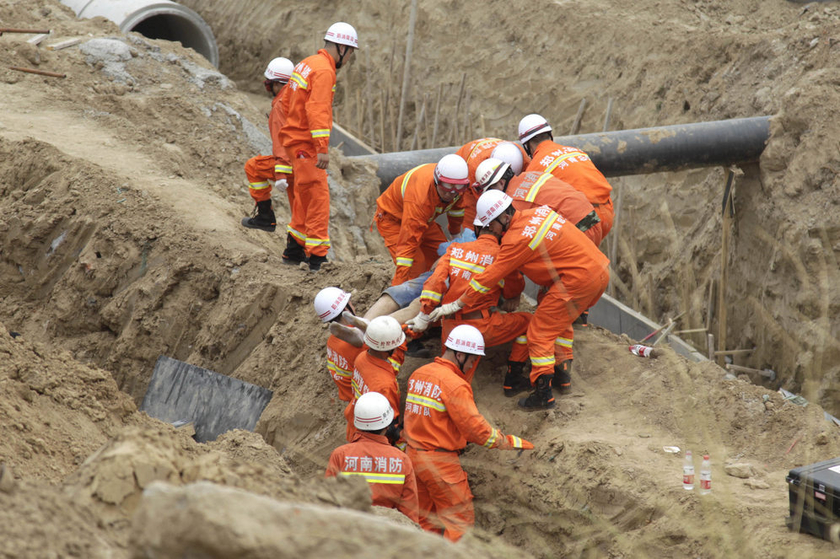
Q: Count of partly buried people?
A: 0